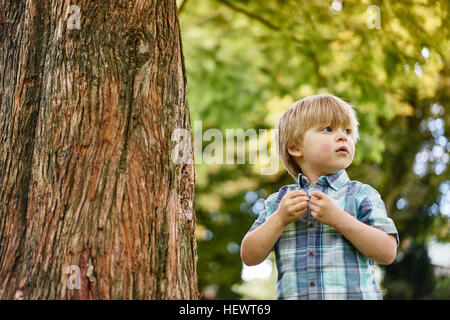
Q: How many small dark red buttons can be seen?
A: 4